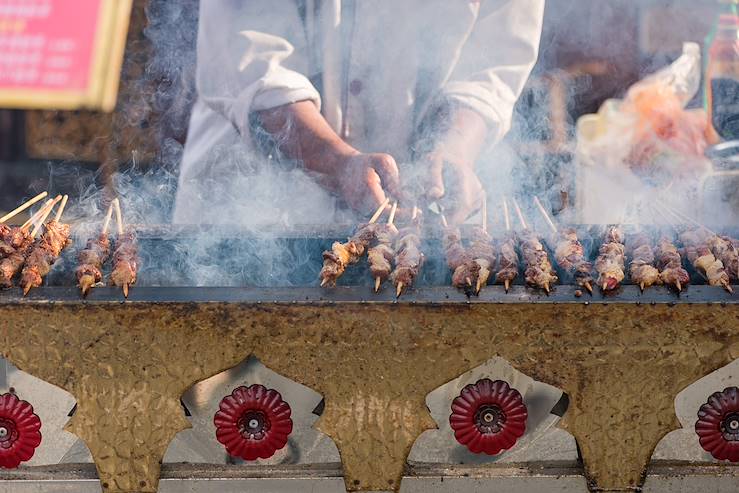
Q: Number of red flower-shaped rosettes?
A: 4